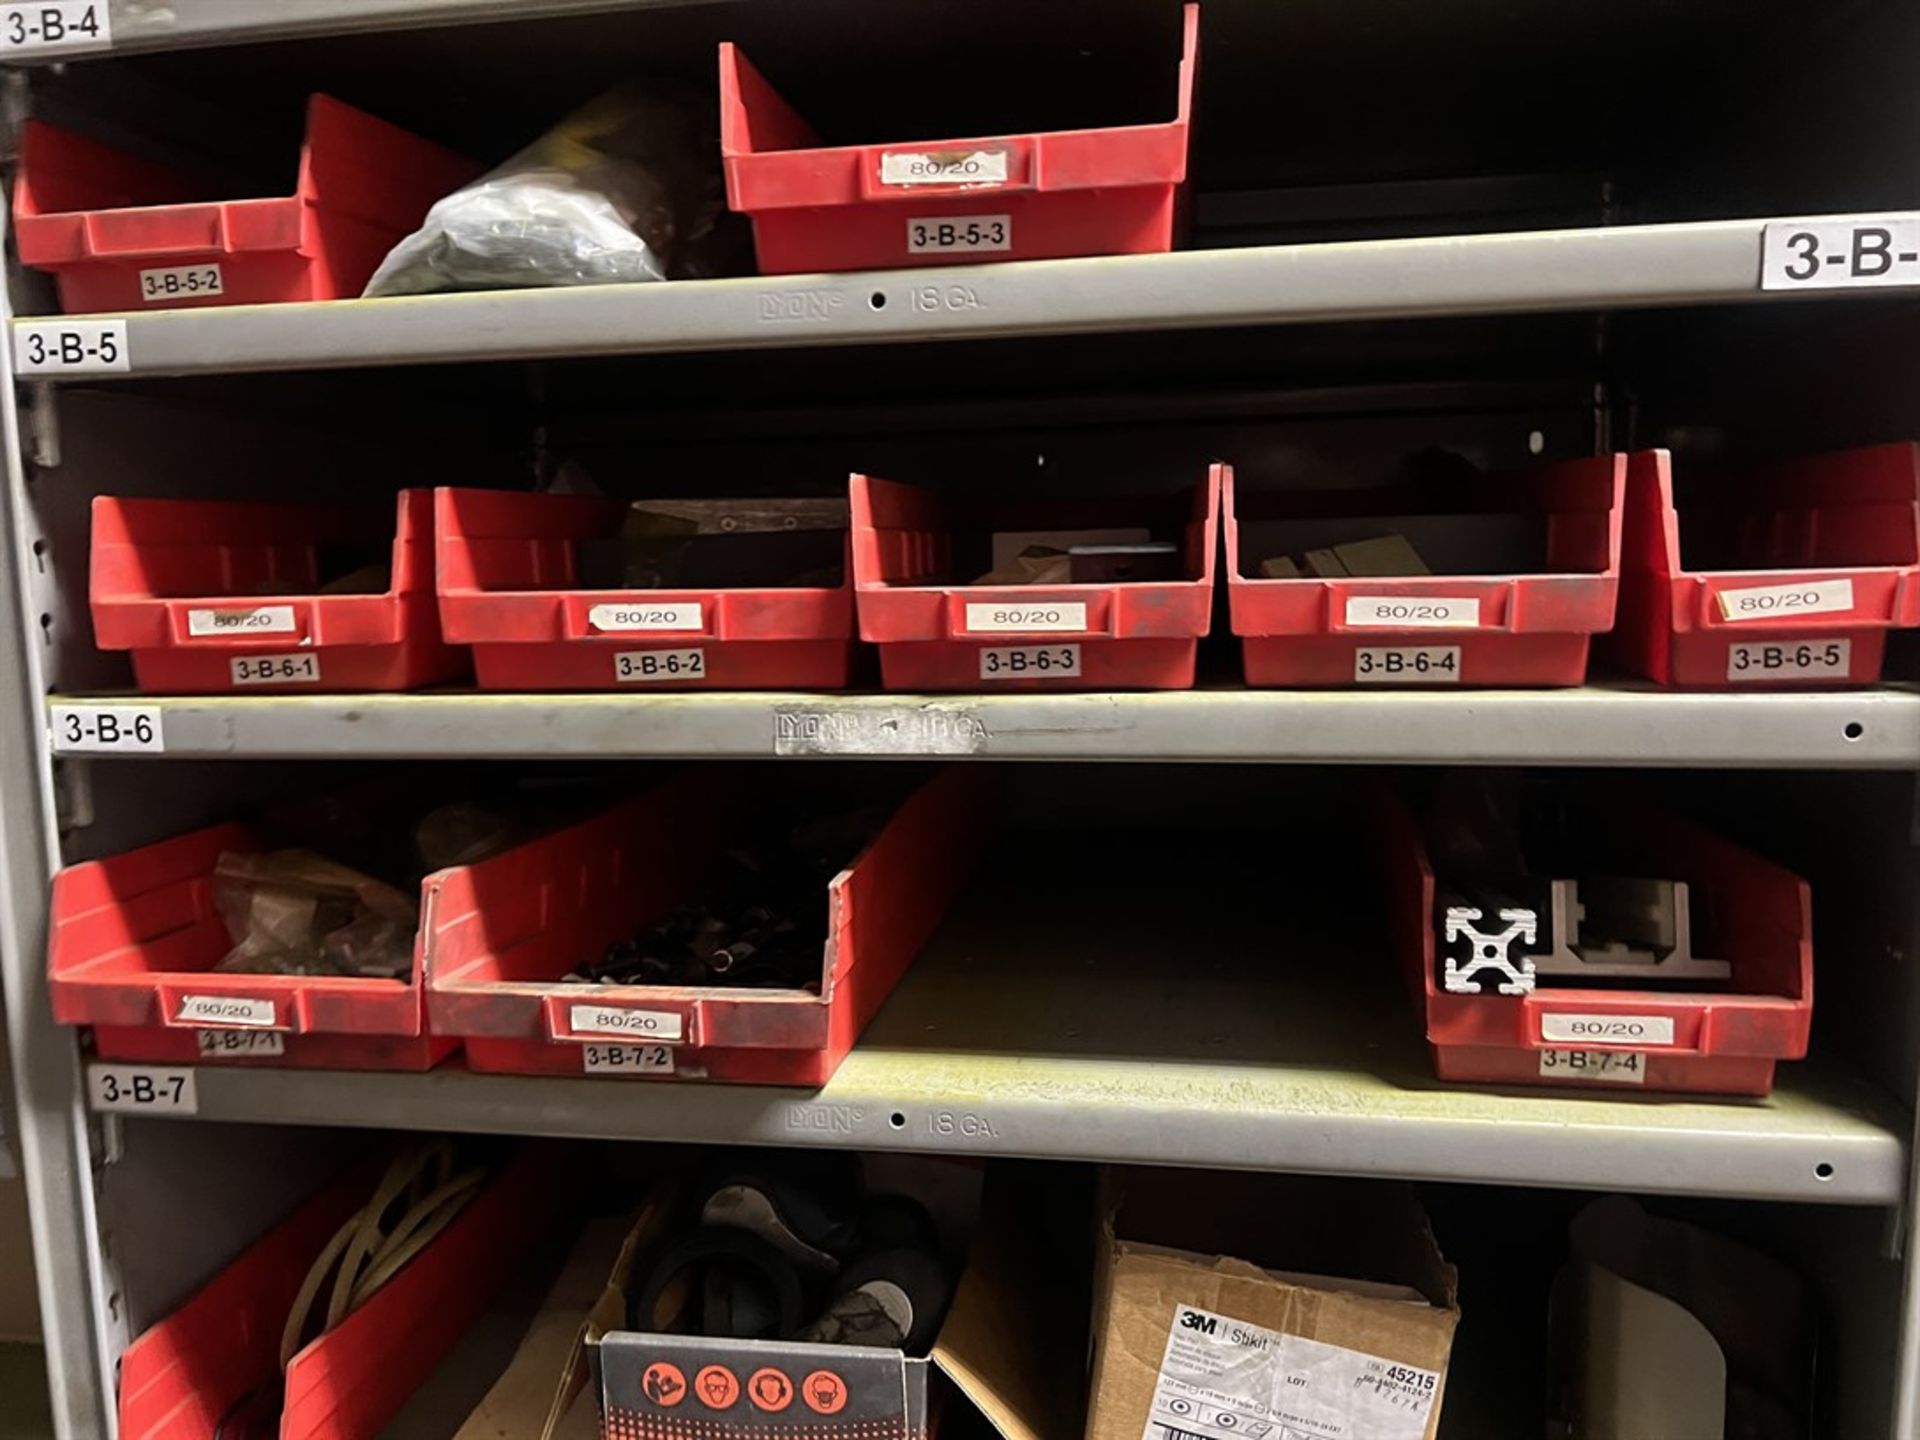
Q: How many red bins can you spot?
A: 11